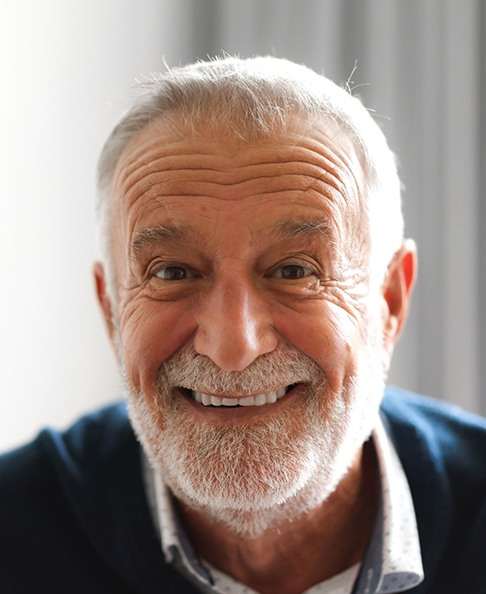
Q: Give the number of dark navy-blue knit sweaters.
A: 1